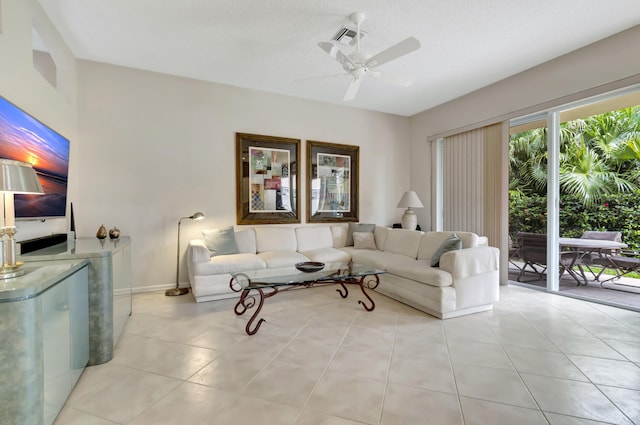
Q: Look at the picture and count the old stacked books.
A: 0